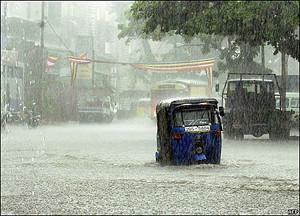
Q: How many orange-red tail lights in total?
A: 2